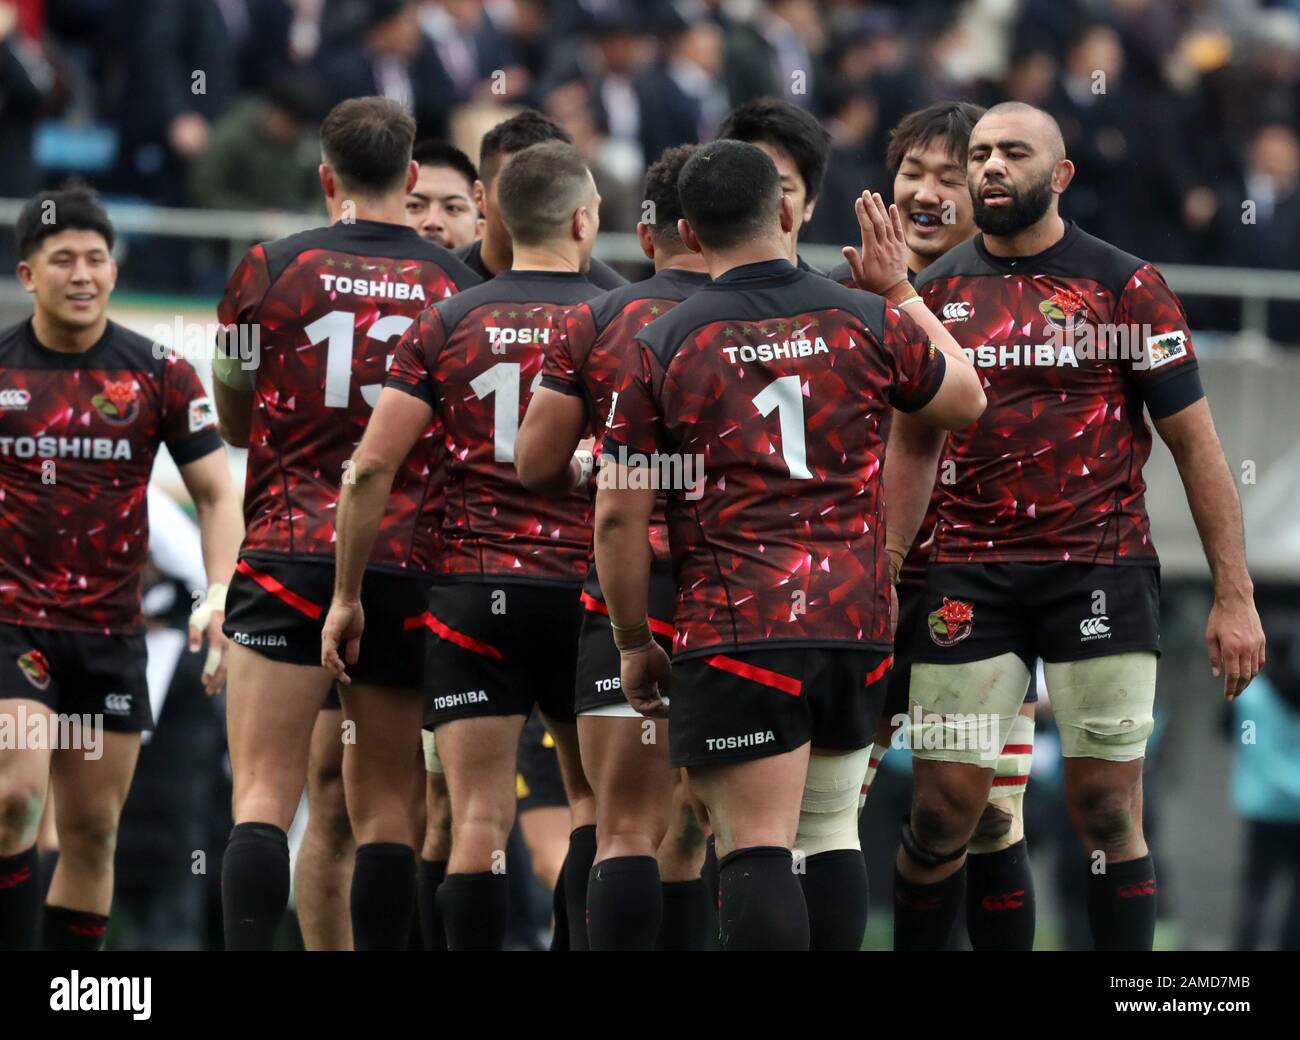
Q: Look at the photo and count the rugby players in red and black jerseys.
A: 10